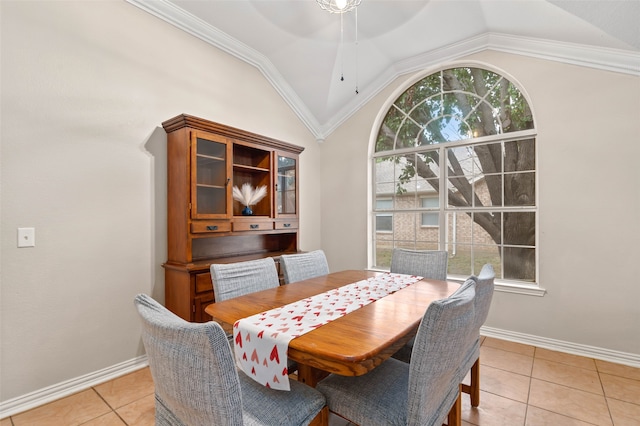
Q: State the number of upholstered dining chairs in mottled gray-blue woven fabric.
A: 6